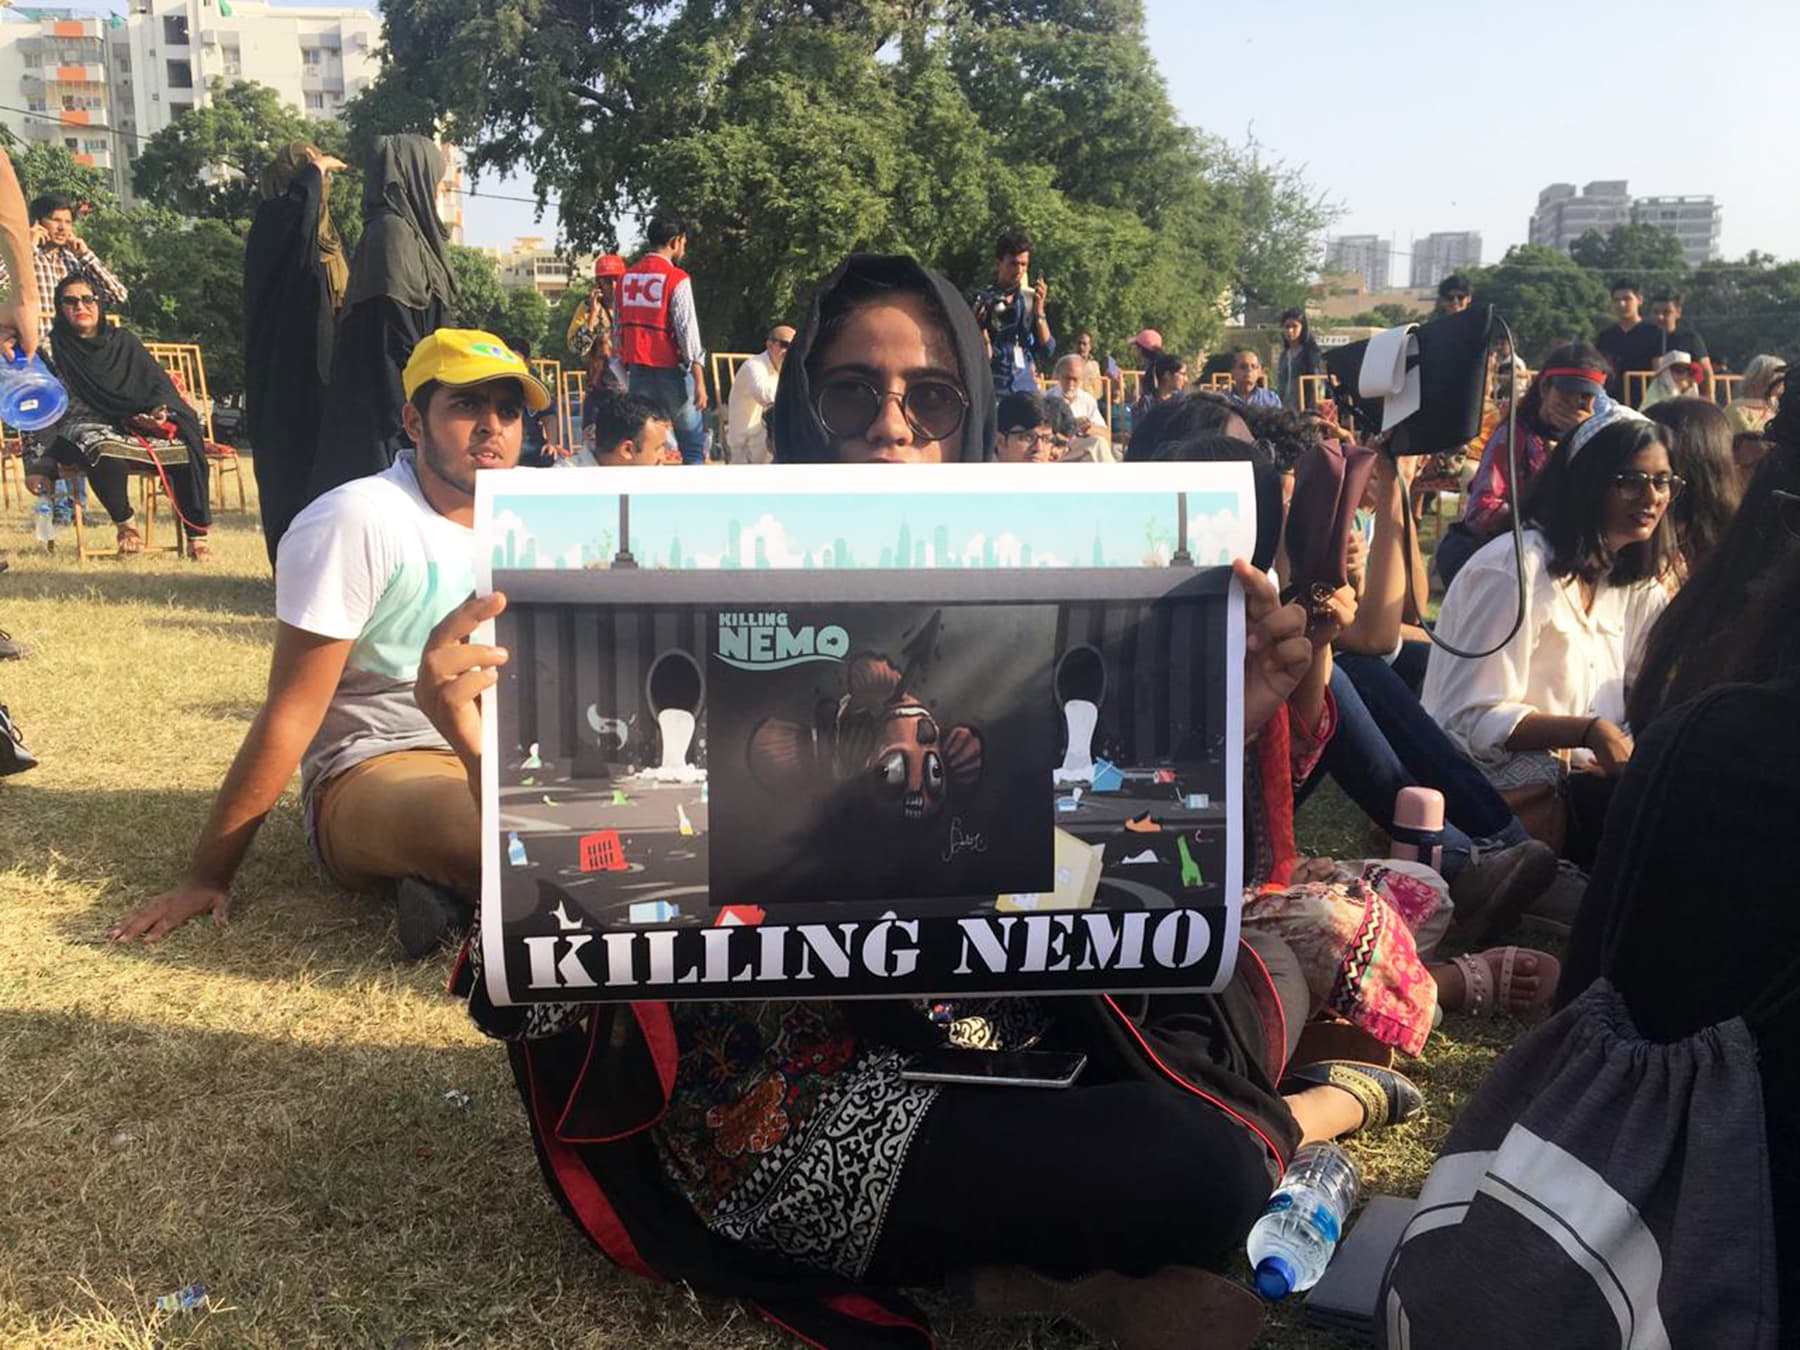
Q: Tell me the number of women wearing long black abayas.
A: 2